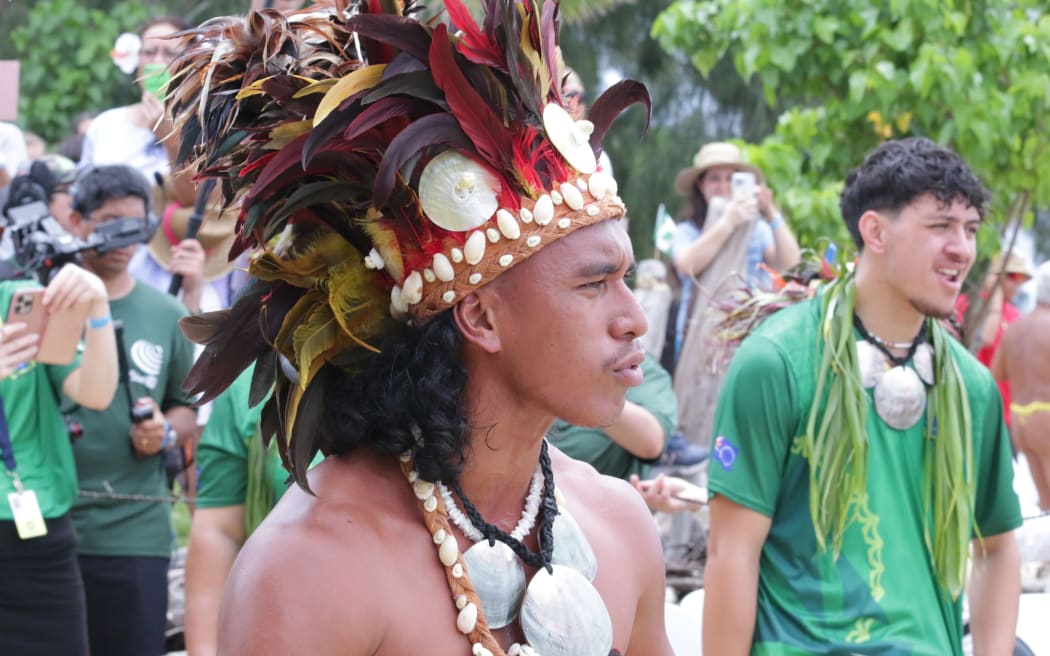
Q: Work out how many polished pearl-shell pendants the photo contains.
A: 6